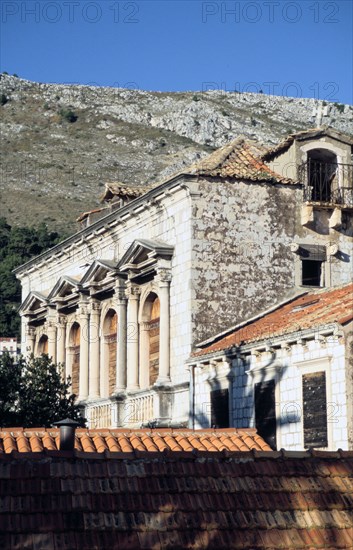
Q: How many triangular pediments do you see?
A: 4